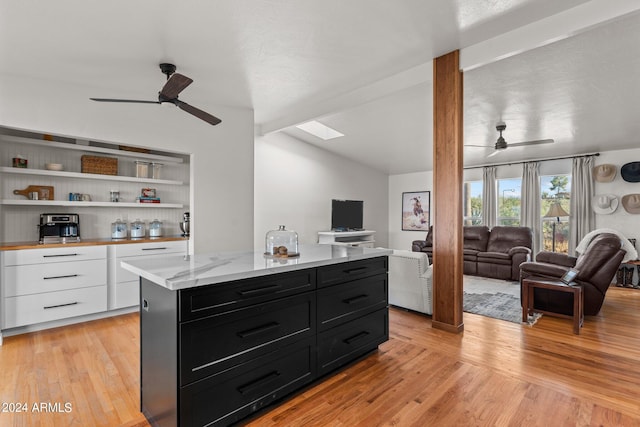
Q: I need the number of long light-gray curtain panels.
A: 3